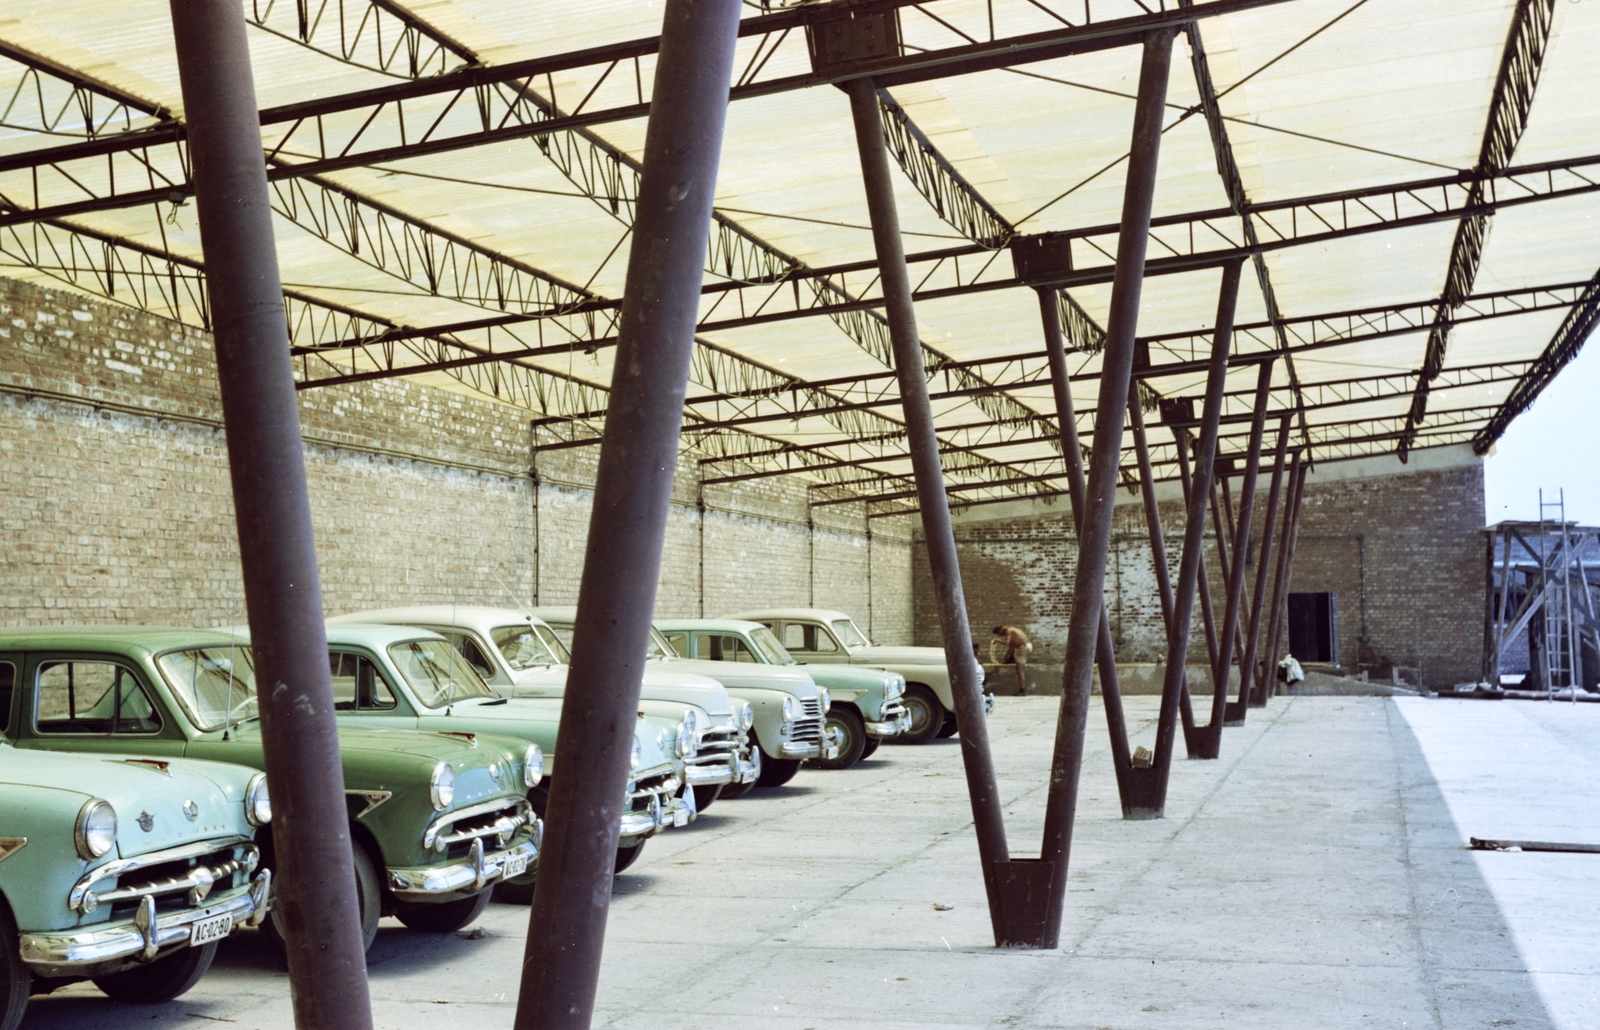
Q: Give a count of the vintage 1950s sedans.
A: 7